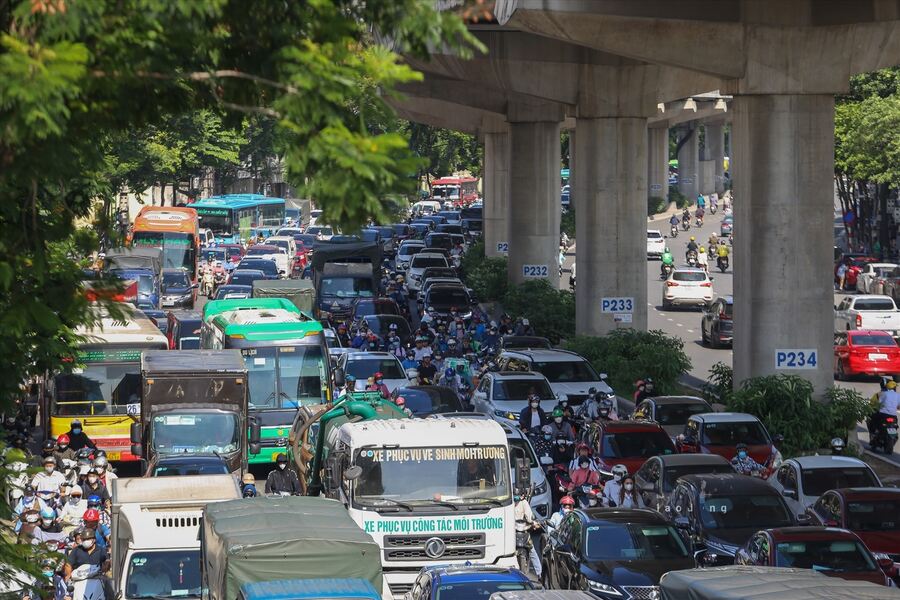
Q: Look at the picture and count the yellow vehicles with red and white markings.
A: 1